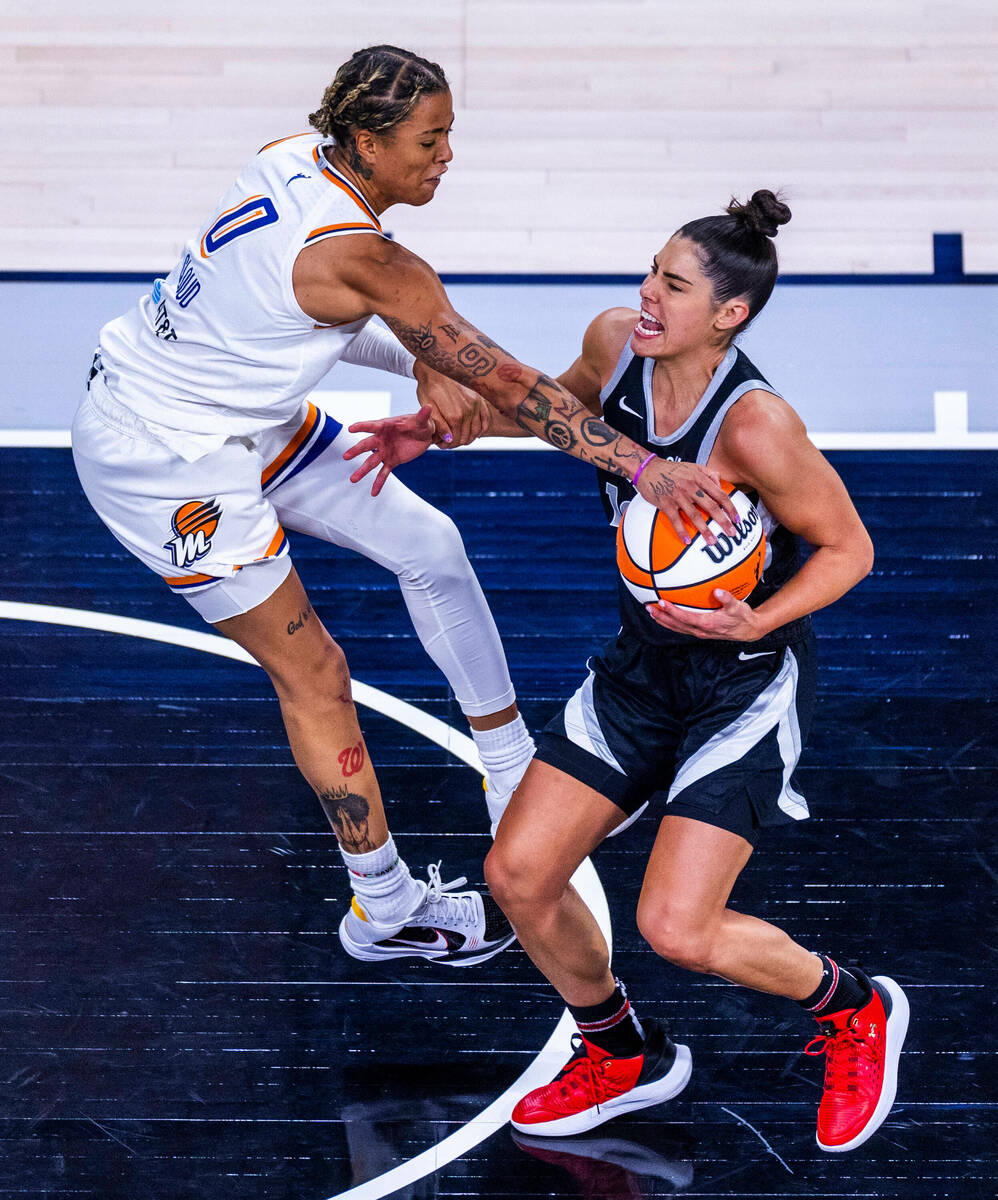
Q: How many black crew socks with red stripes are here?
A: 2